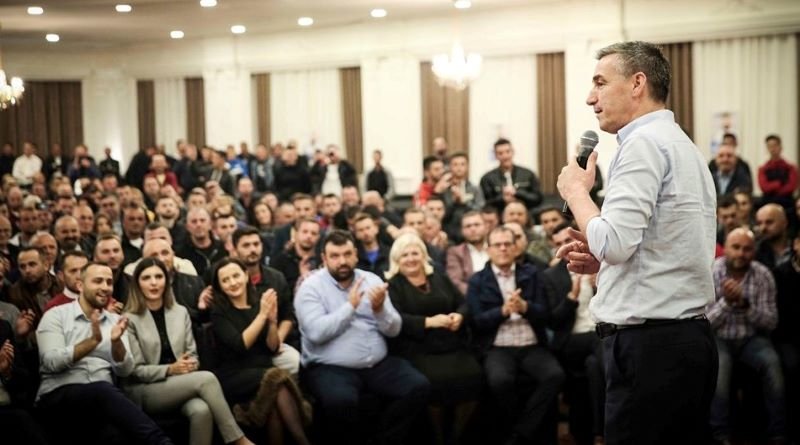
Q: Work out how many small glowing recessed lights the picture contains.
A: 9